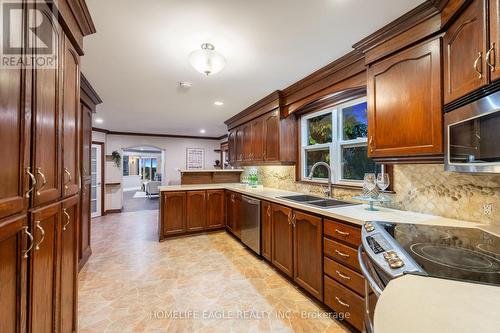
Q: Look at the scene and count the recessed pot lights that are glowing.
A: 3